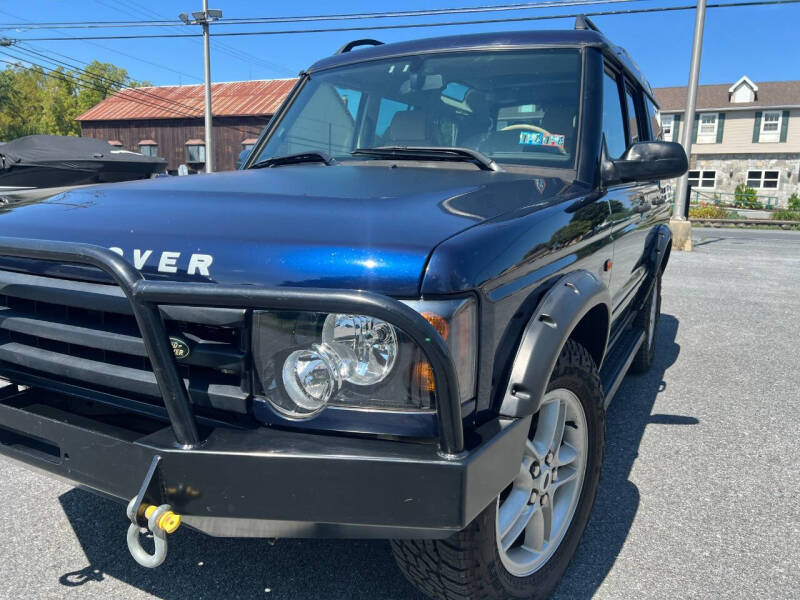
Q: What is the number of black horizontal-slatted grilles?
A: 1